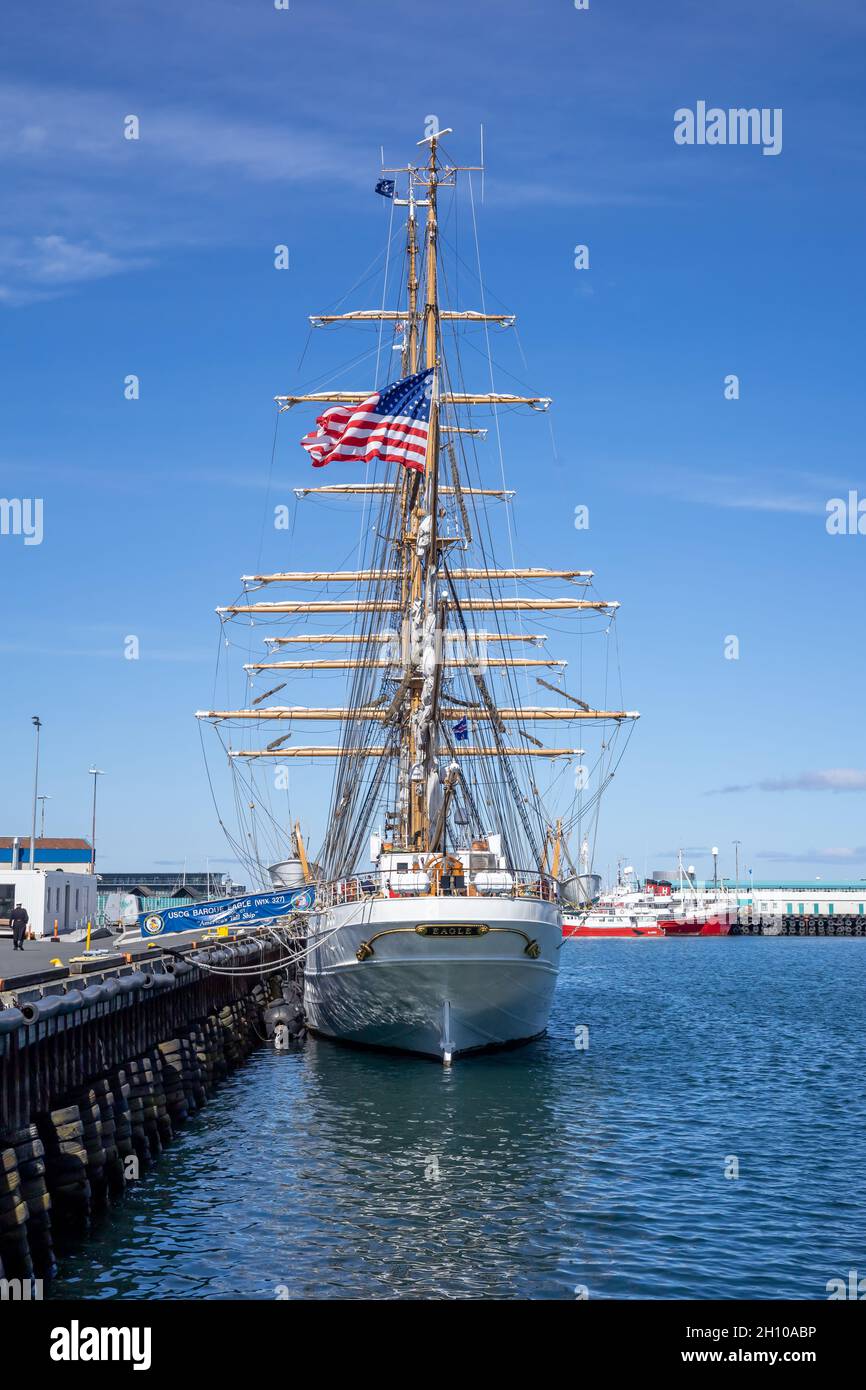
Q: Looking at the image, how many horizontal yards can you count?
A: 10